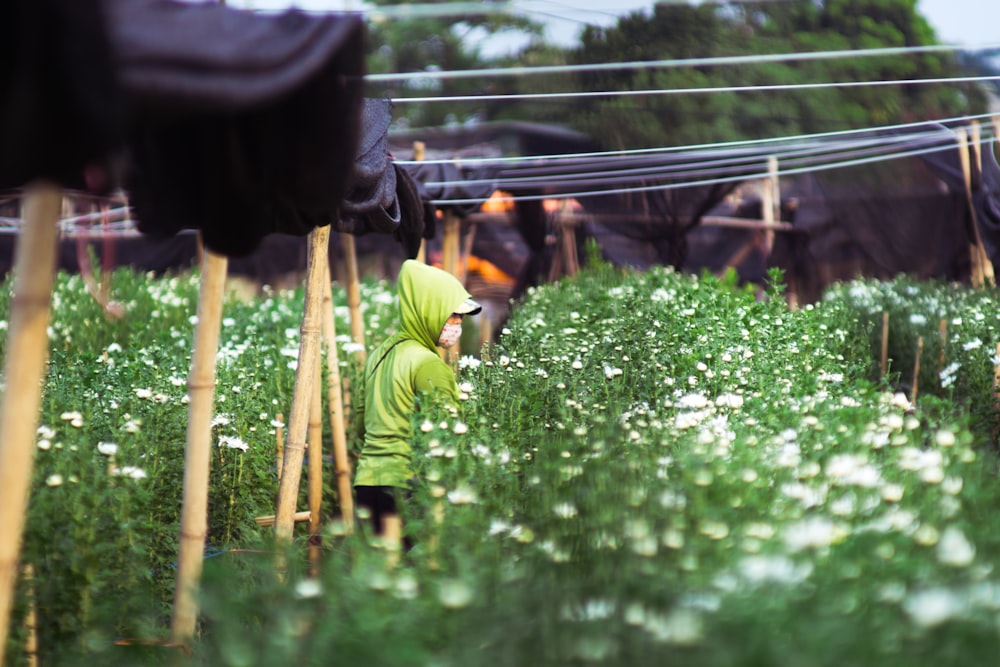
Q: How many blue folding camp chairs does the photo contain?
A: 0